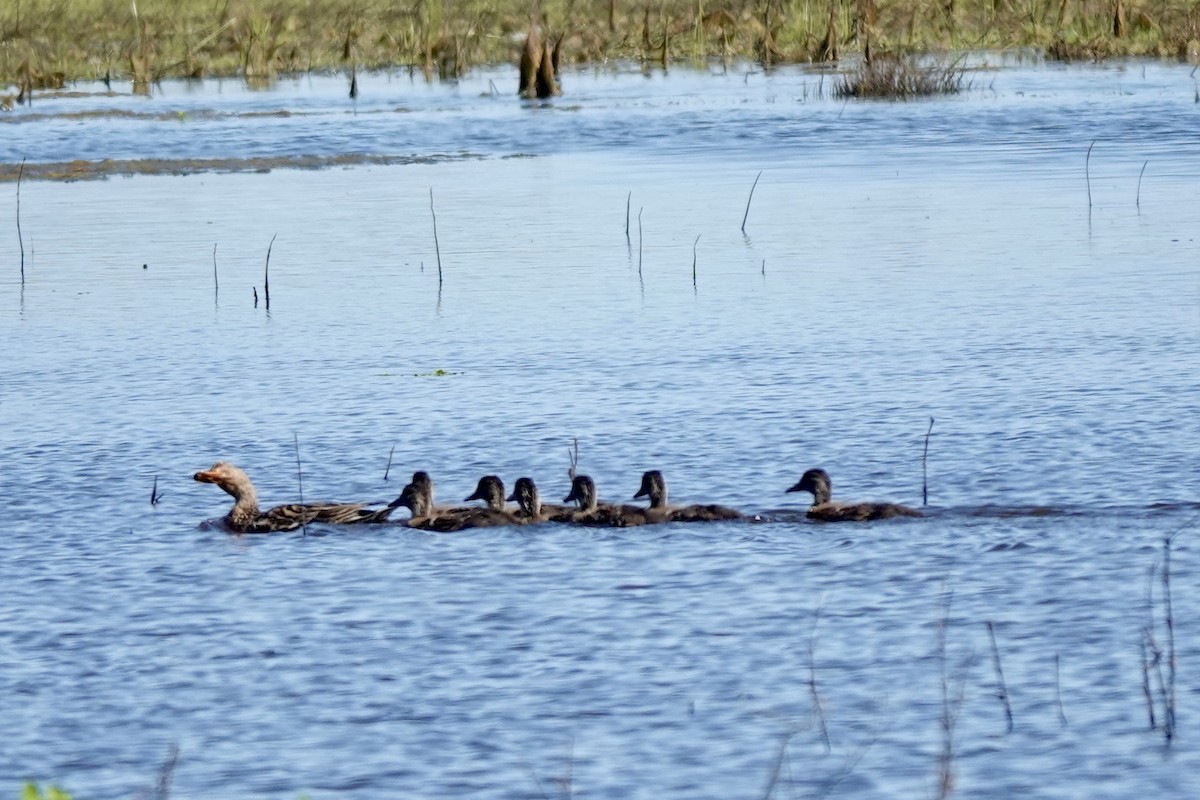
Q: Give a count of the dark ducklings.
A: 7